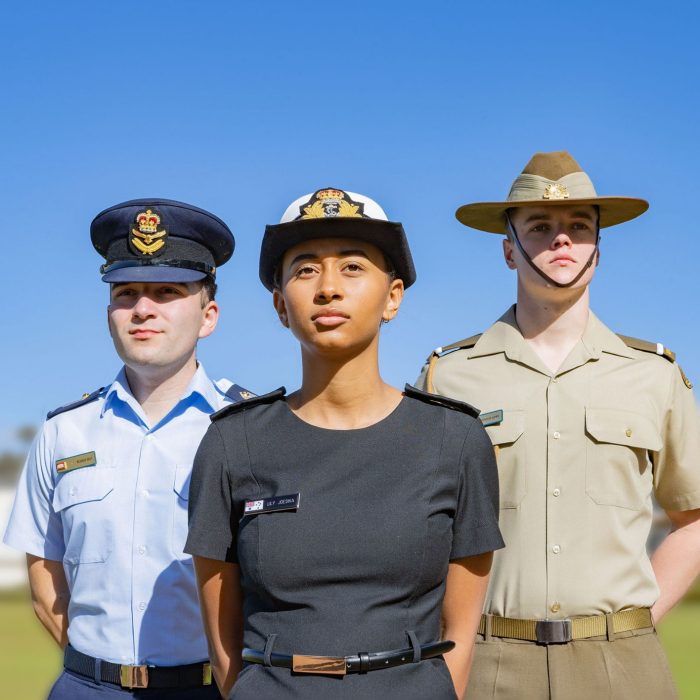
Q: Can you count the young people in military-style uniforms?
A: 3